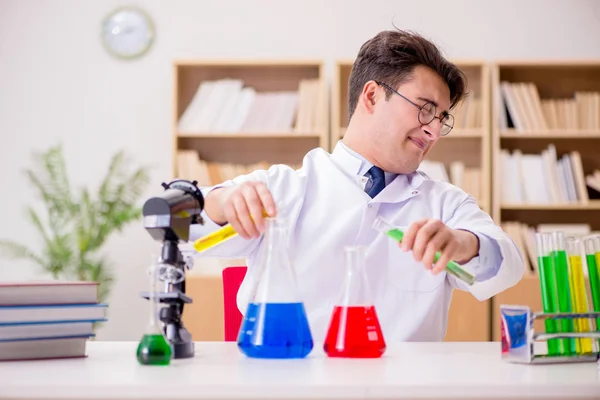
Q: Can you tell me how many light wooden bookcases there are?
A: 3